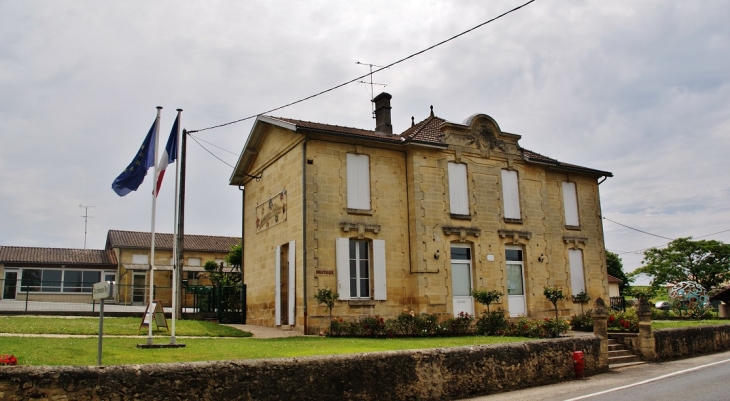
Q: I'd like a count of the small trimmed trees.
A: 4